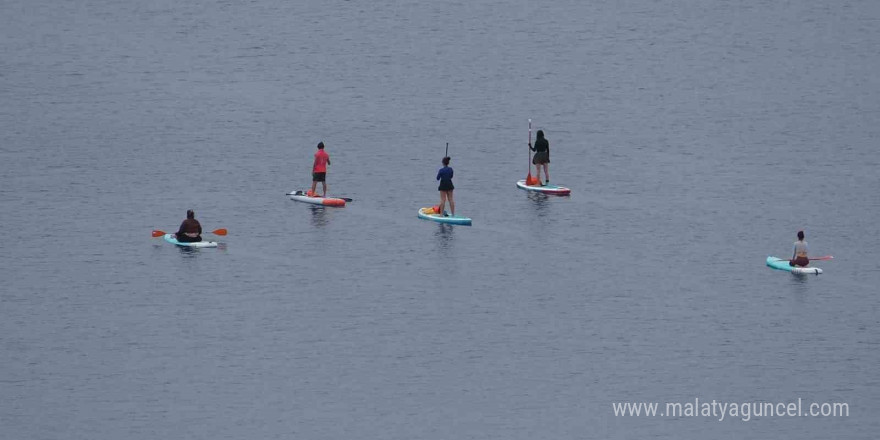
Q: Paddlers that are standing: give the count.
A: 3